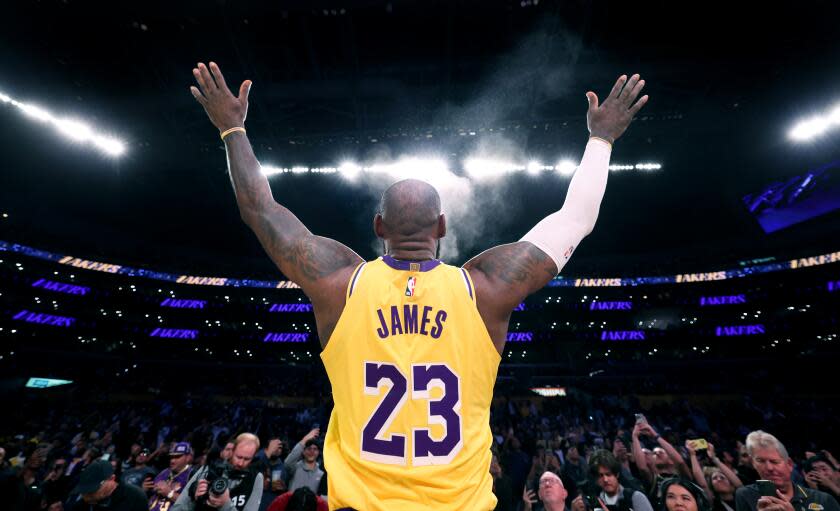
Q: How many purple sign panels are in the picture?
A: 13